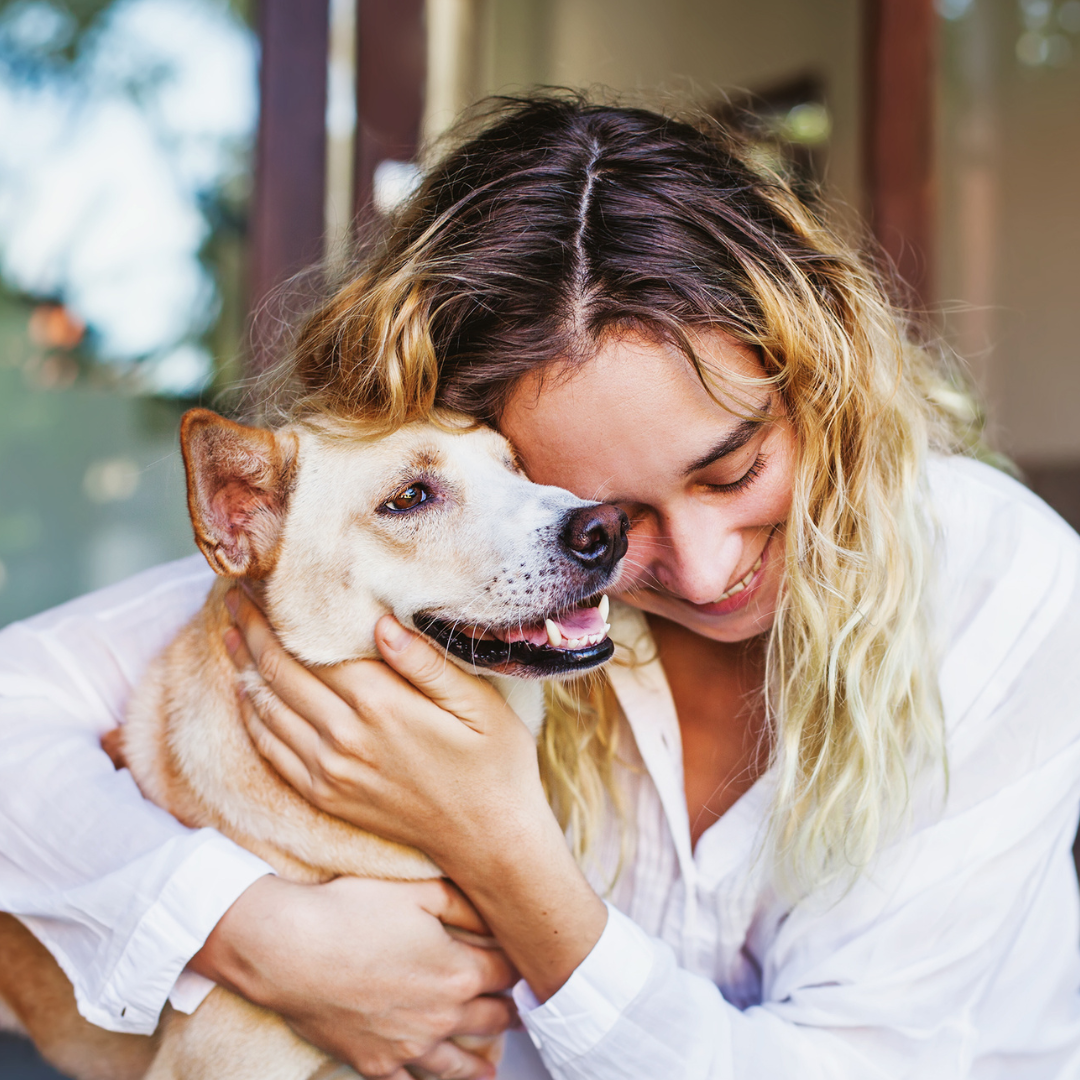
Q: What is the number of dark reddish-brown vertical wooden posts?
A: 3